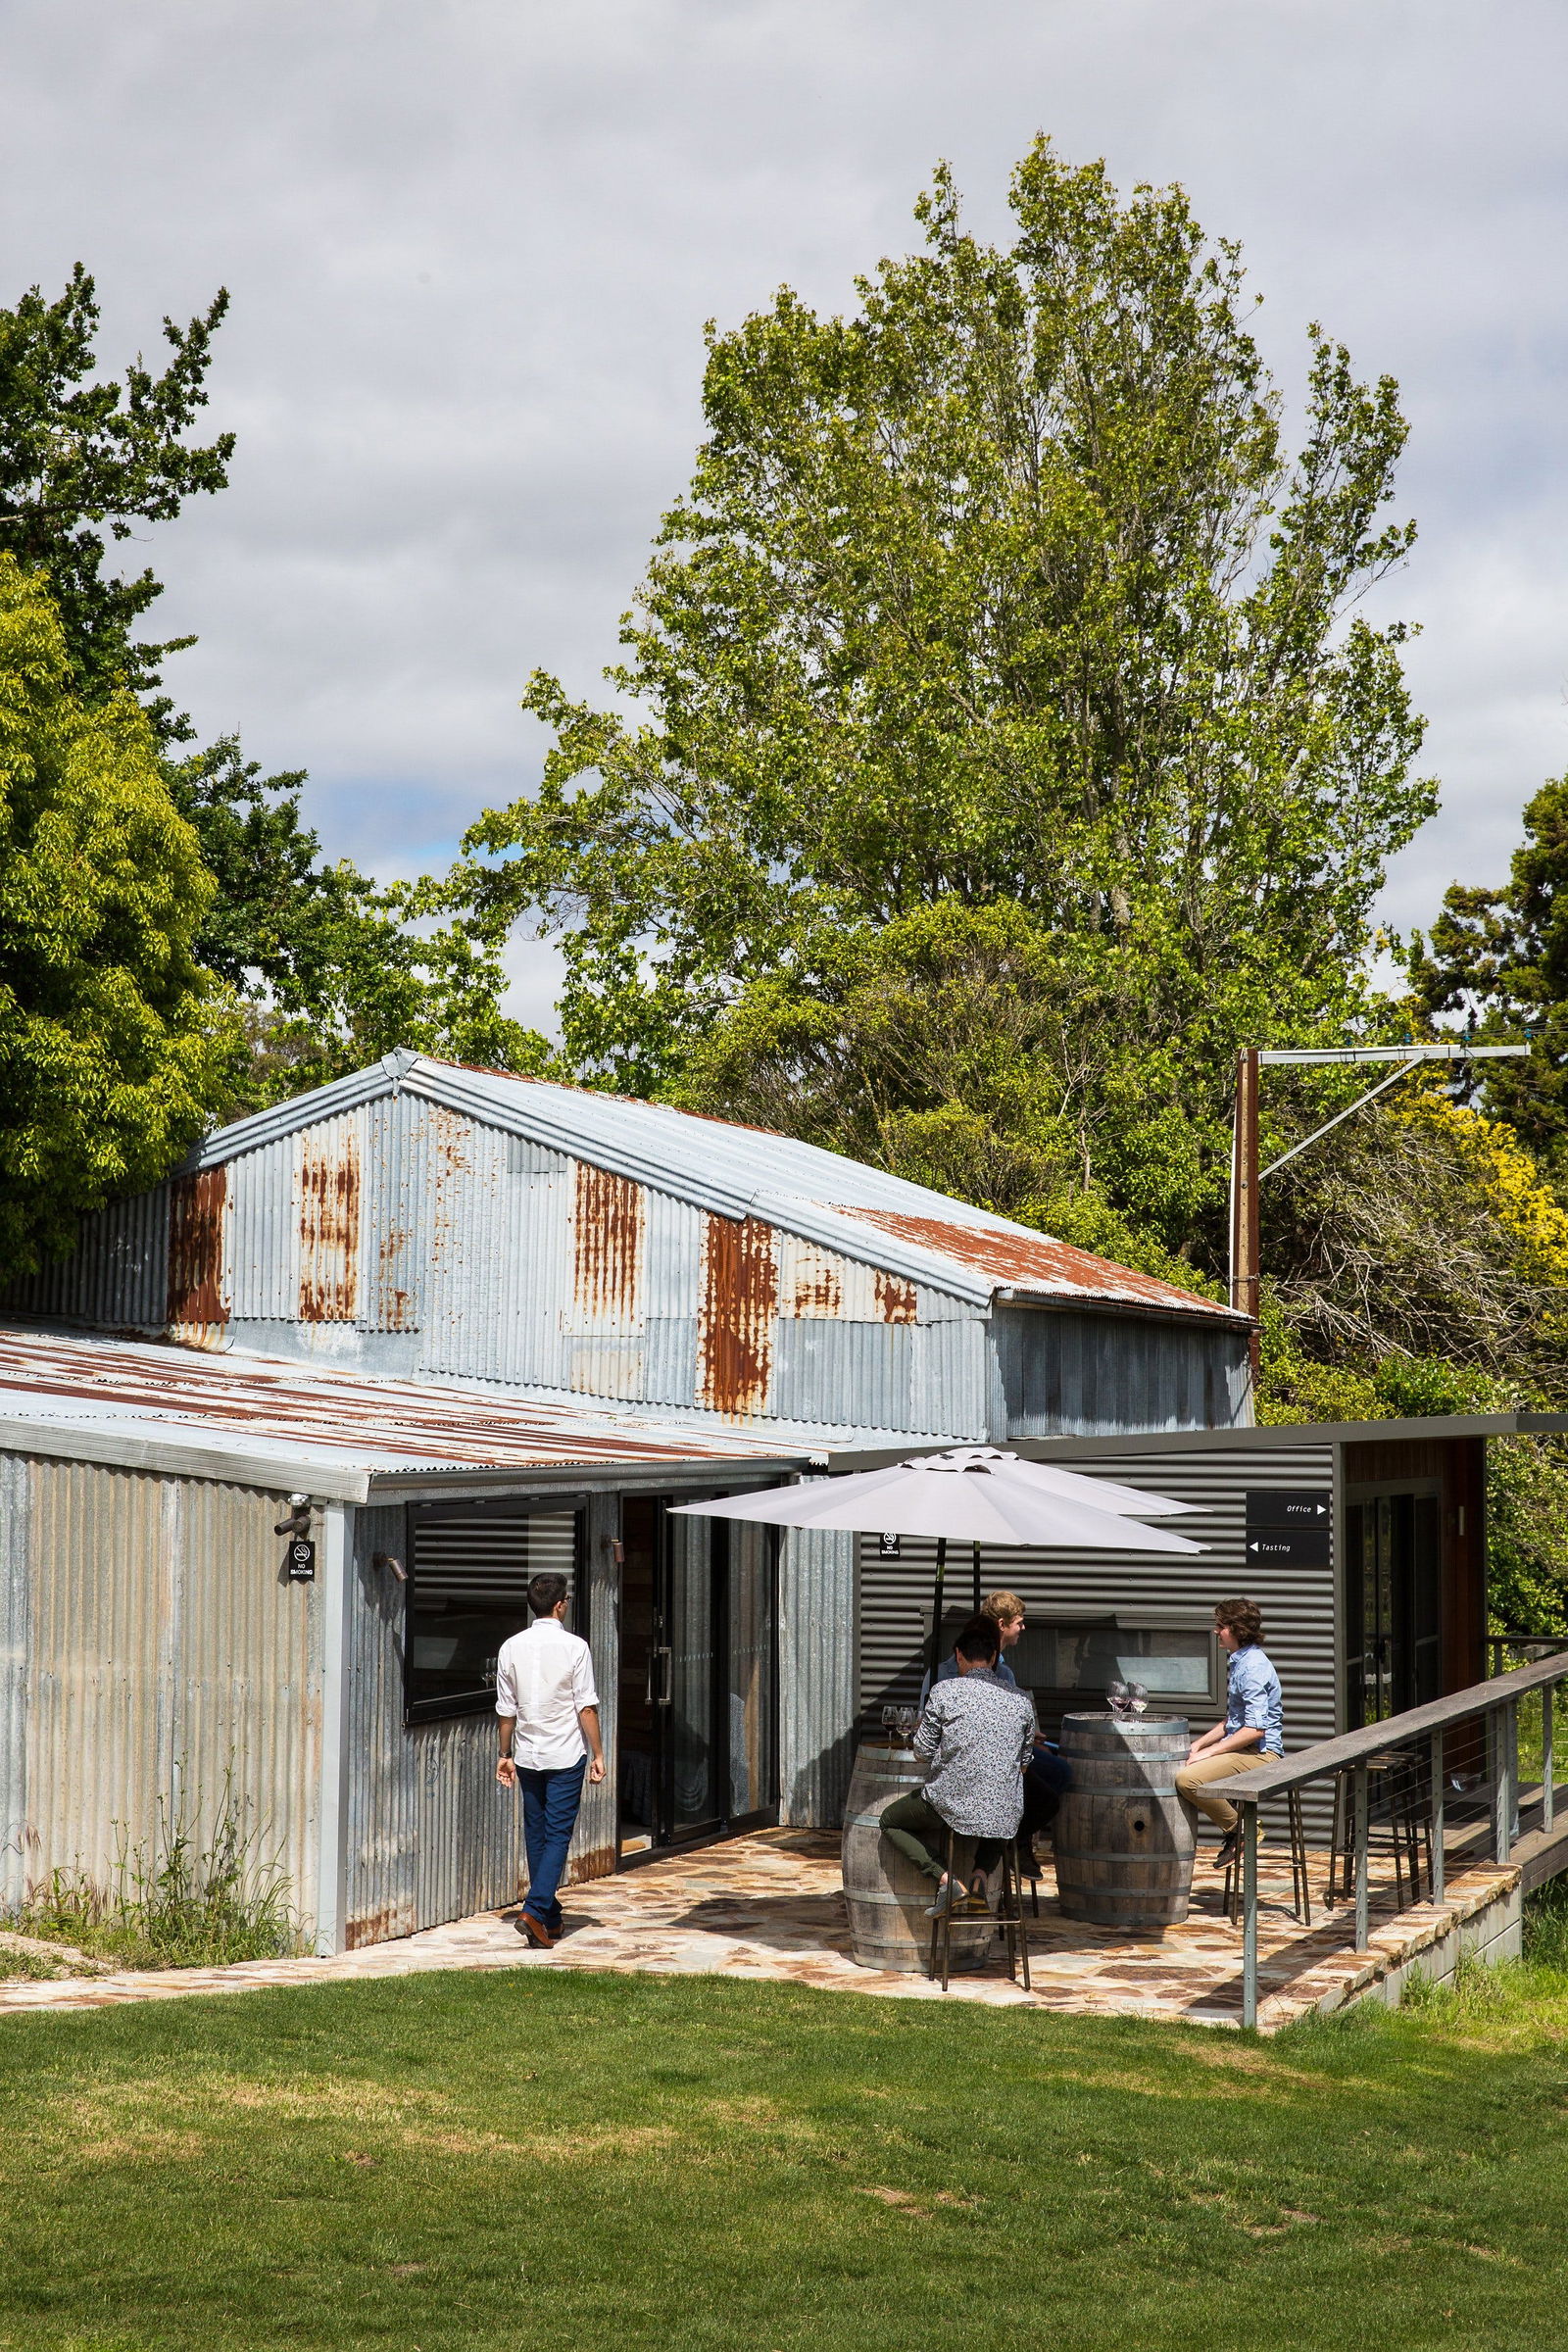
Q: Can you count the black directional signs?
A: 2